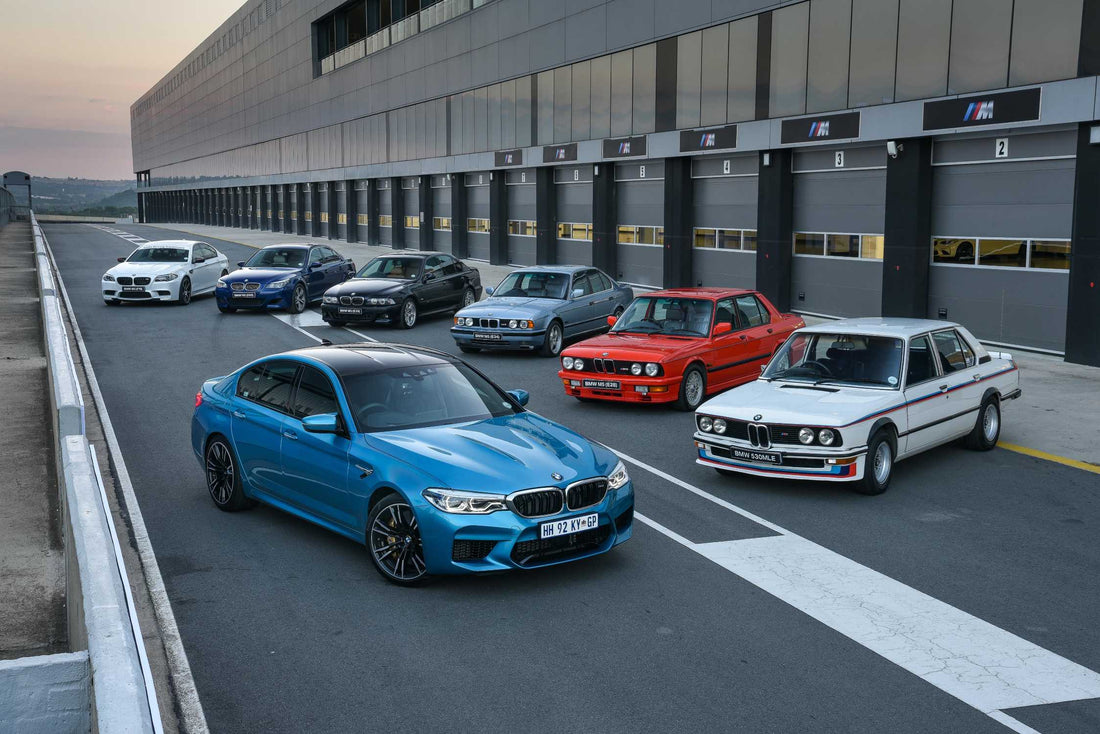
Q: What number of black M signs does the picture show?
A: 6